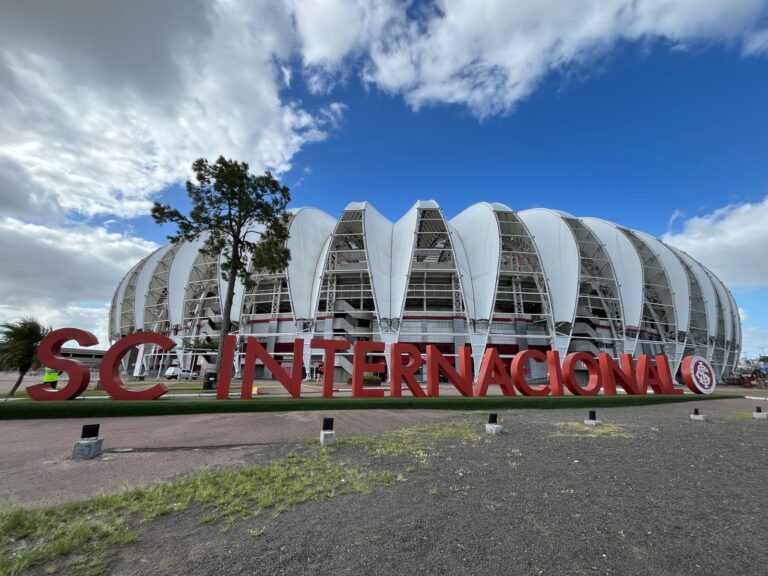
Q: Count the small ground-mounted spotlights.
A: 6